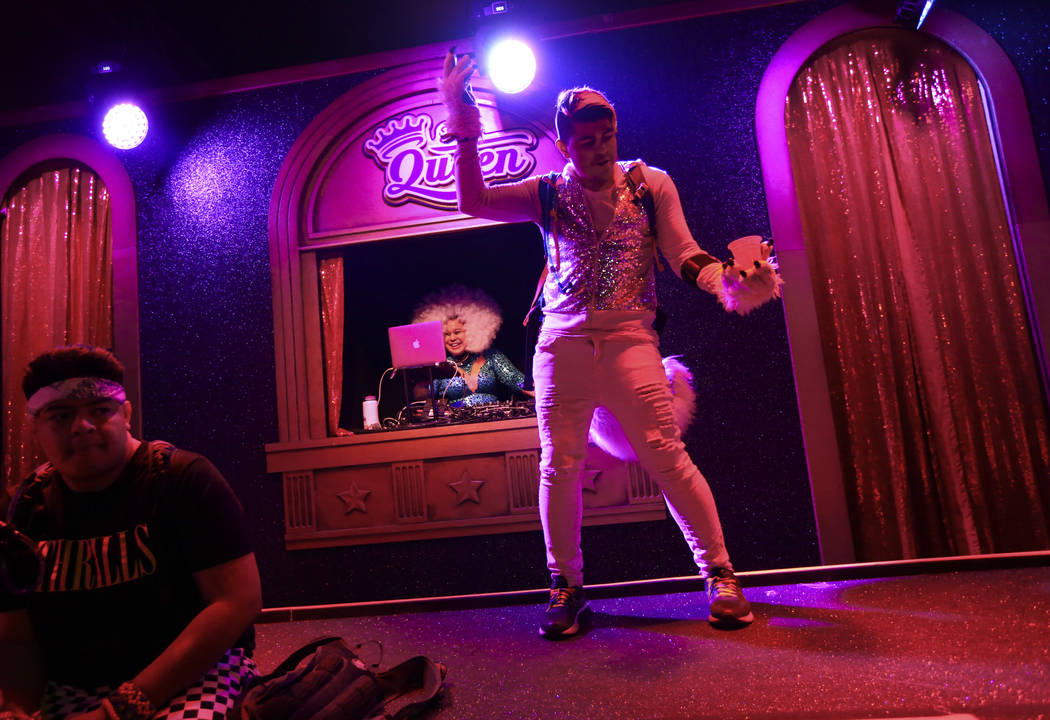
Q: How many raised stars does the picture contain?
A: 3